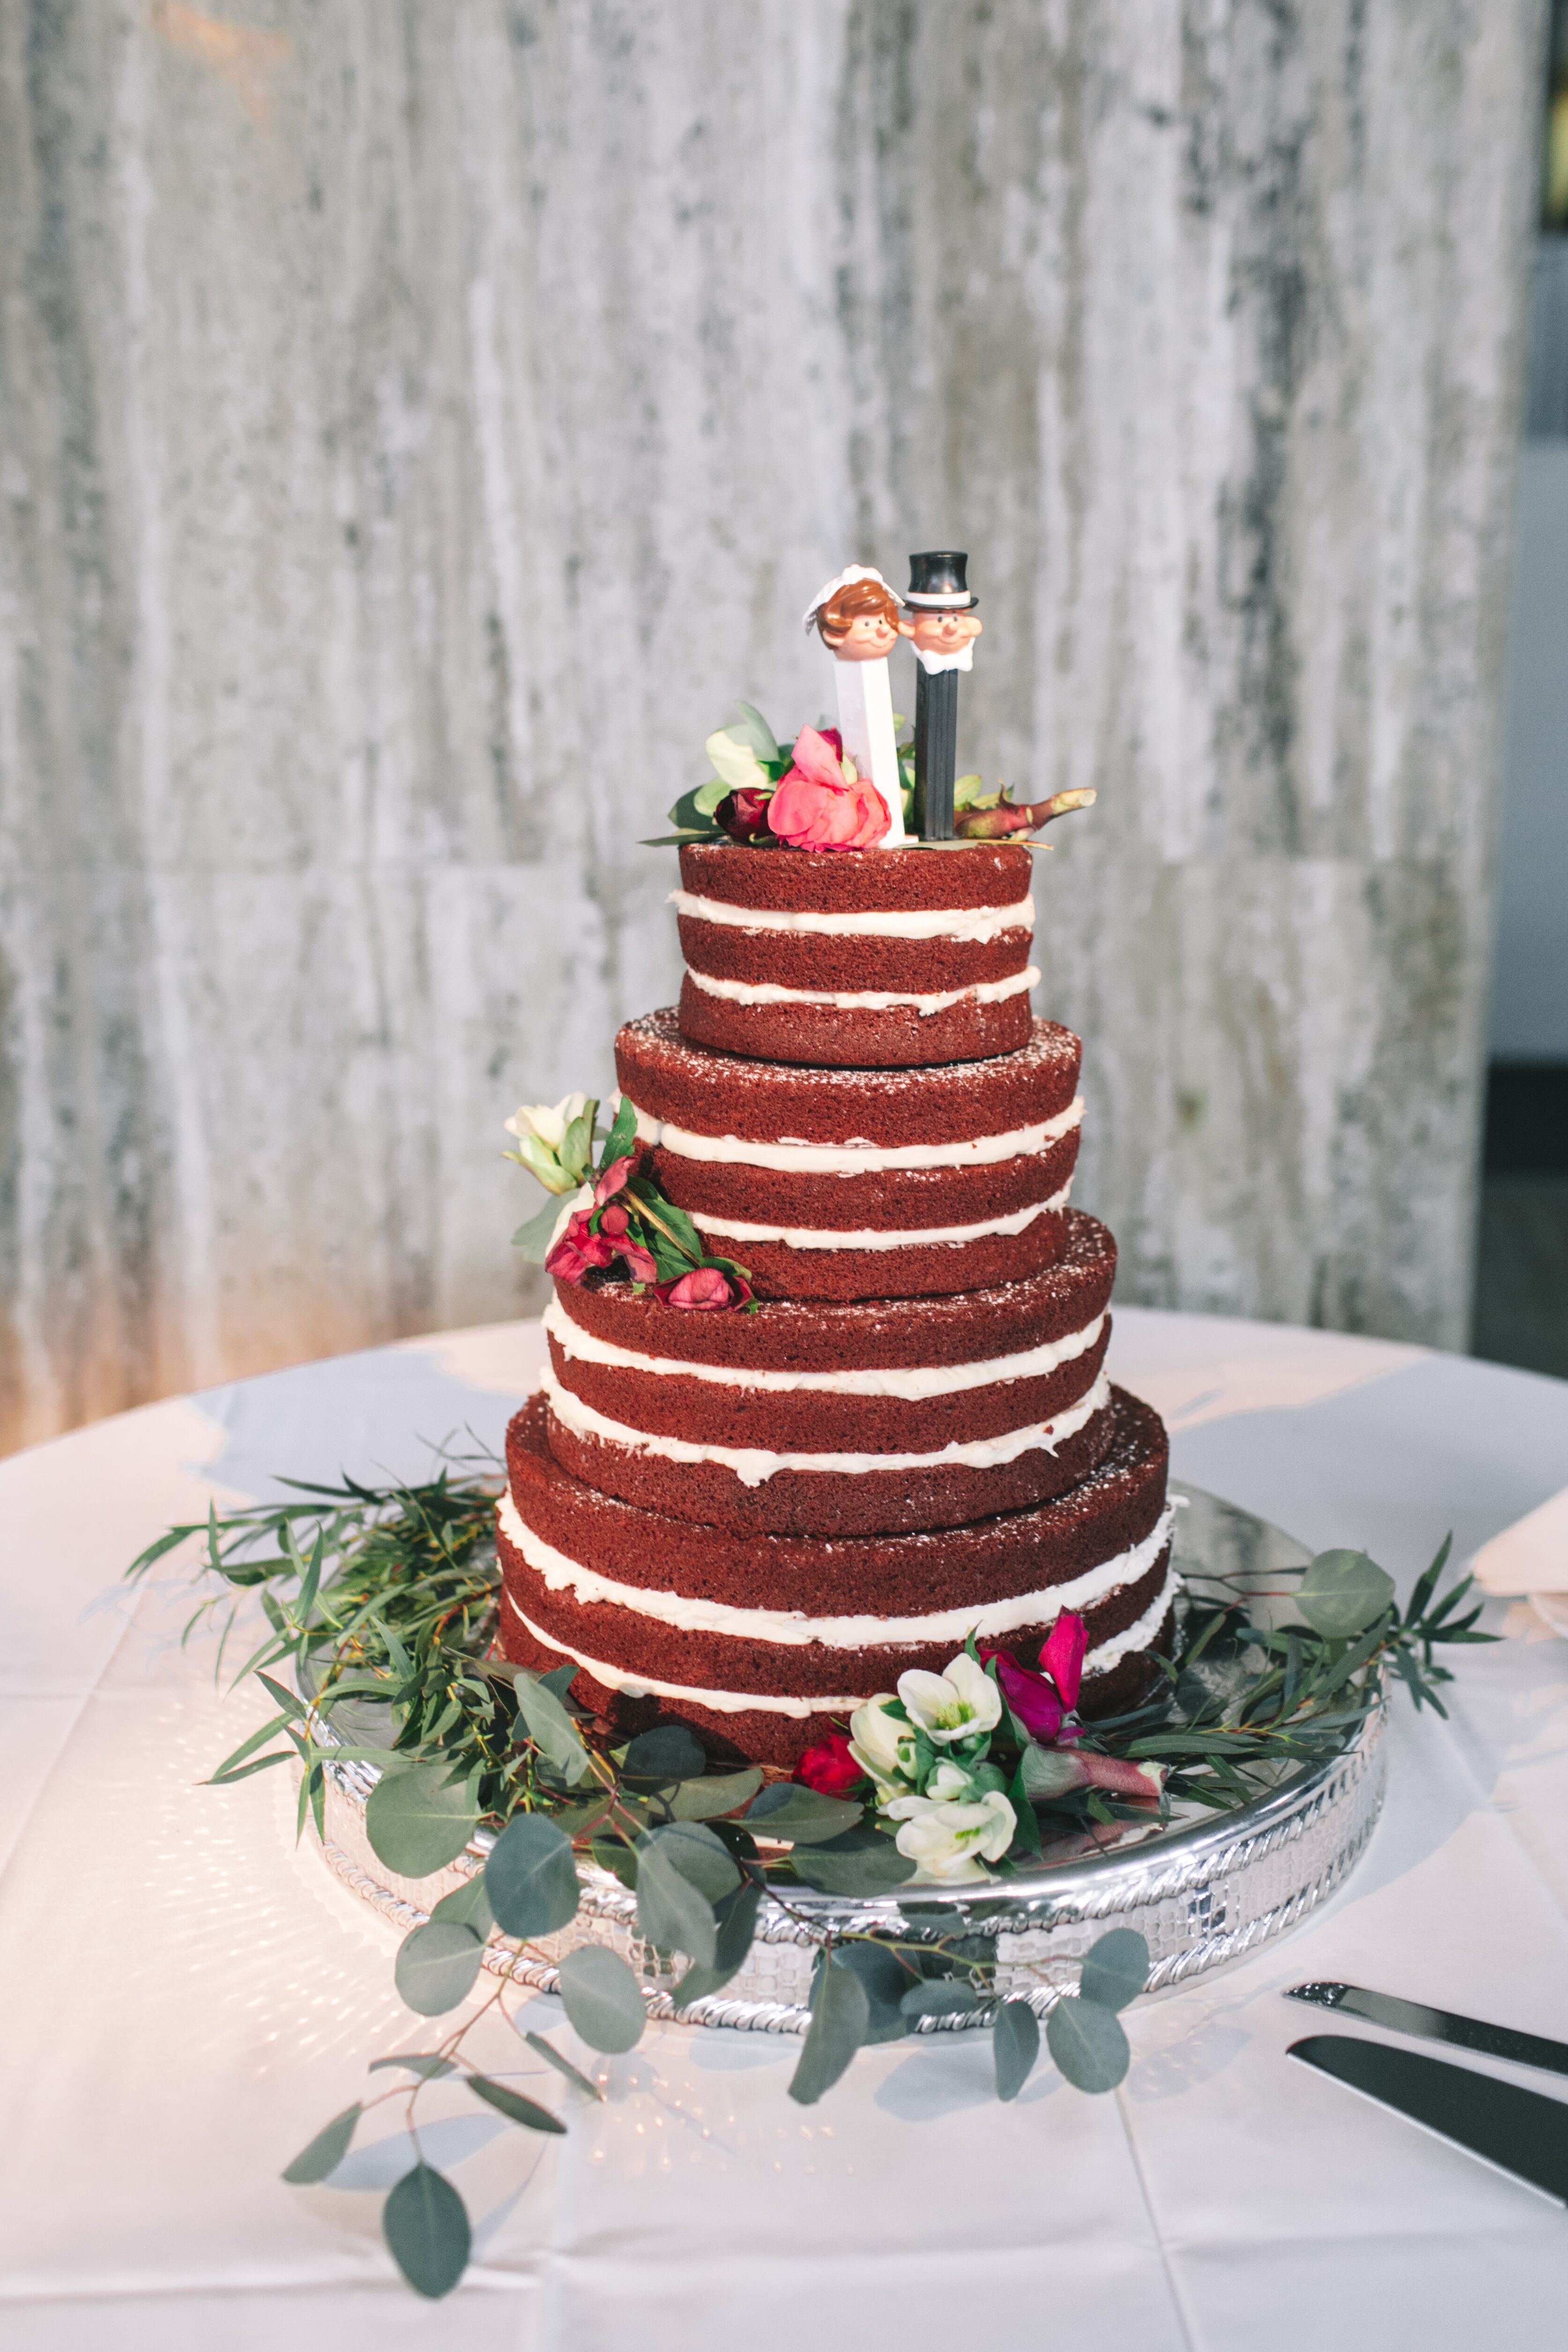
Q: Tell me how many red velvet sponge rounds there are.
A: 12